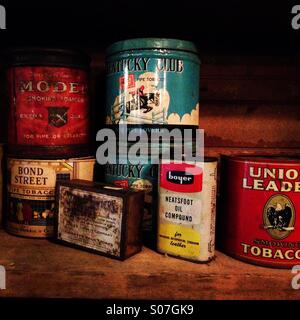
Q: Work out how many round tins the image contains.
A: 5